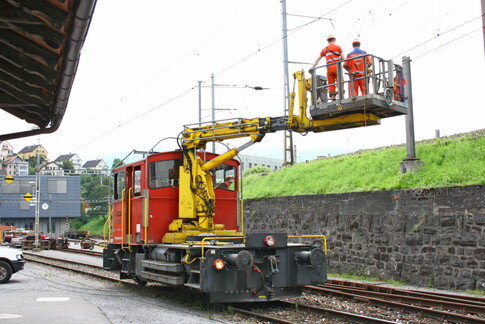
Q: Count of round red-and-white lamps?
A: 2